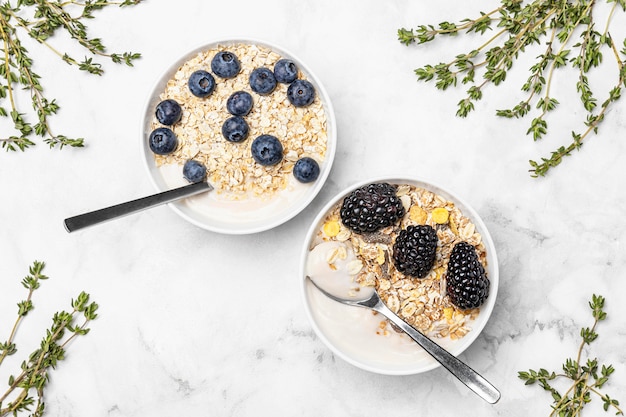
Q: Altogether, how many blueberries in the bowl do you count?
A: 12